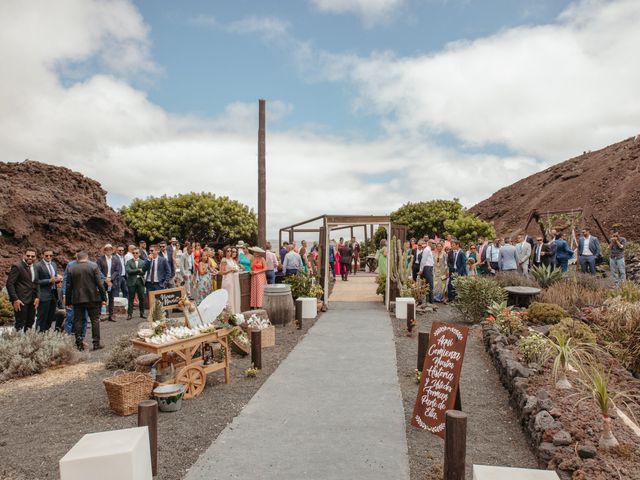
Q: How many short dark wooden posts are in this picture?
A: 6